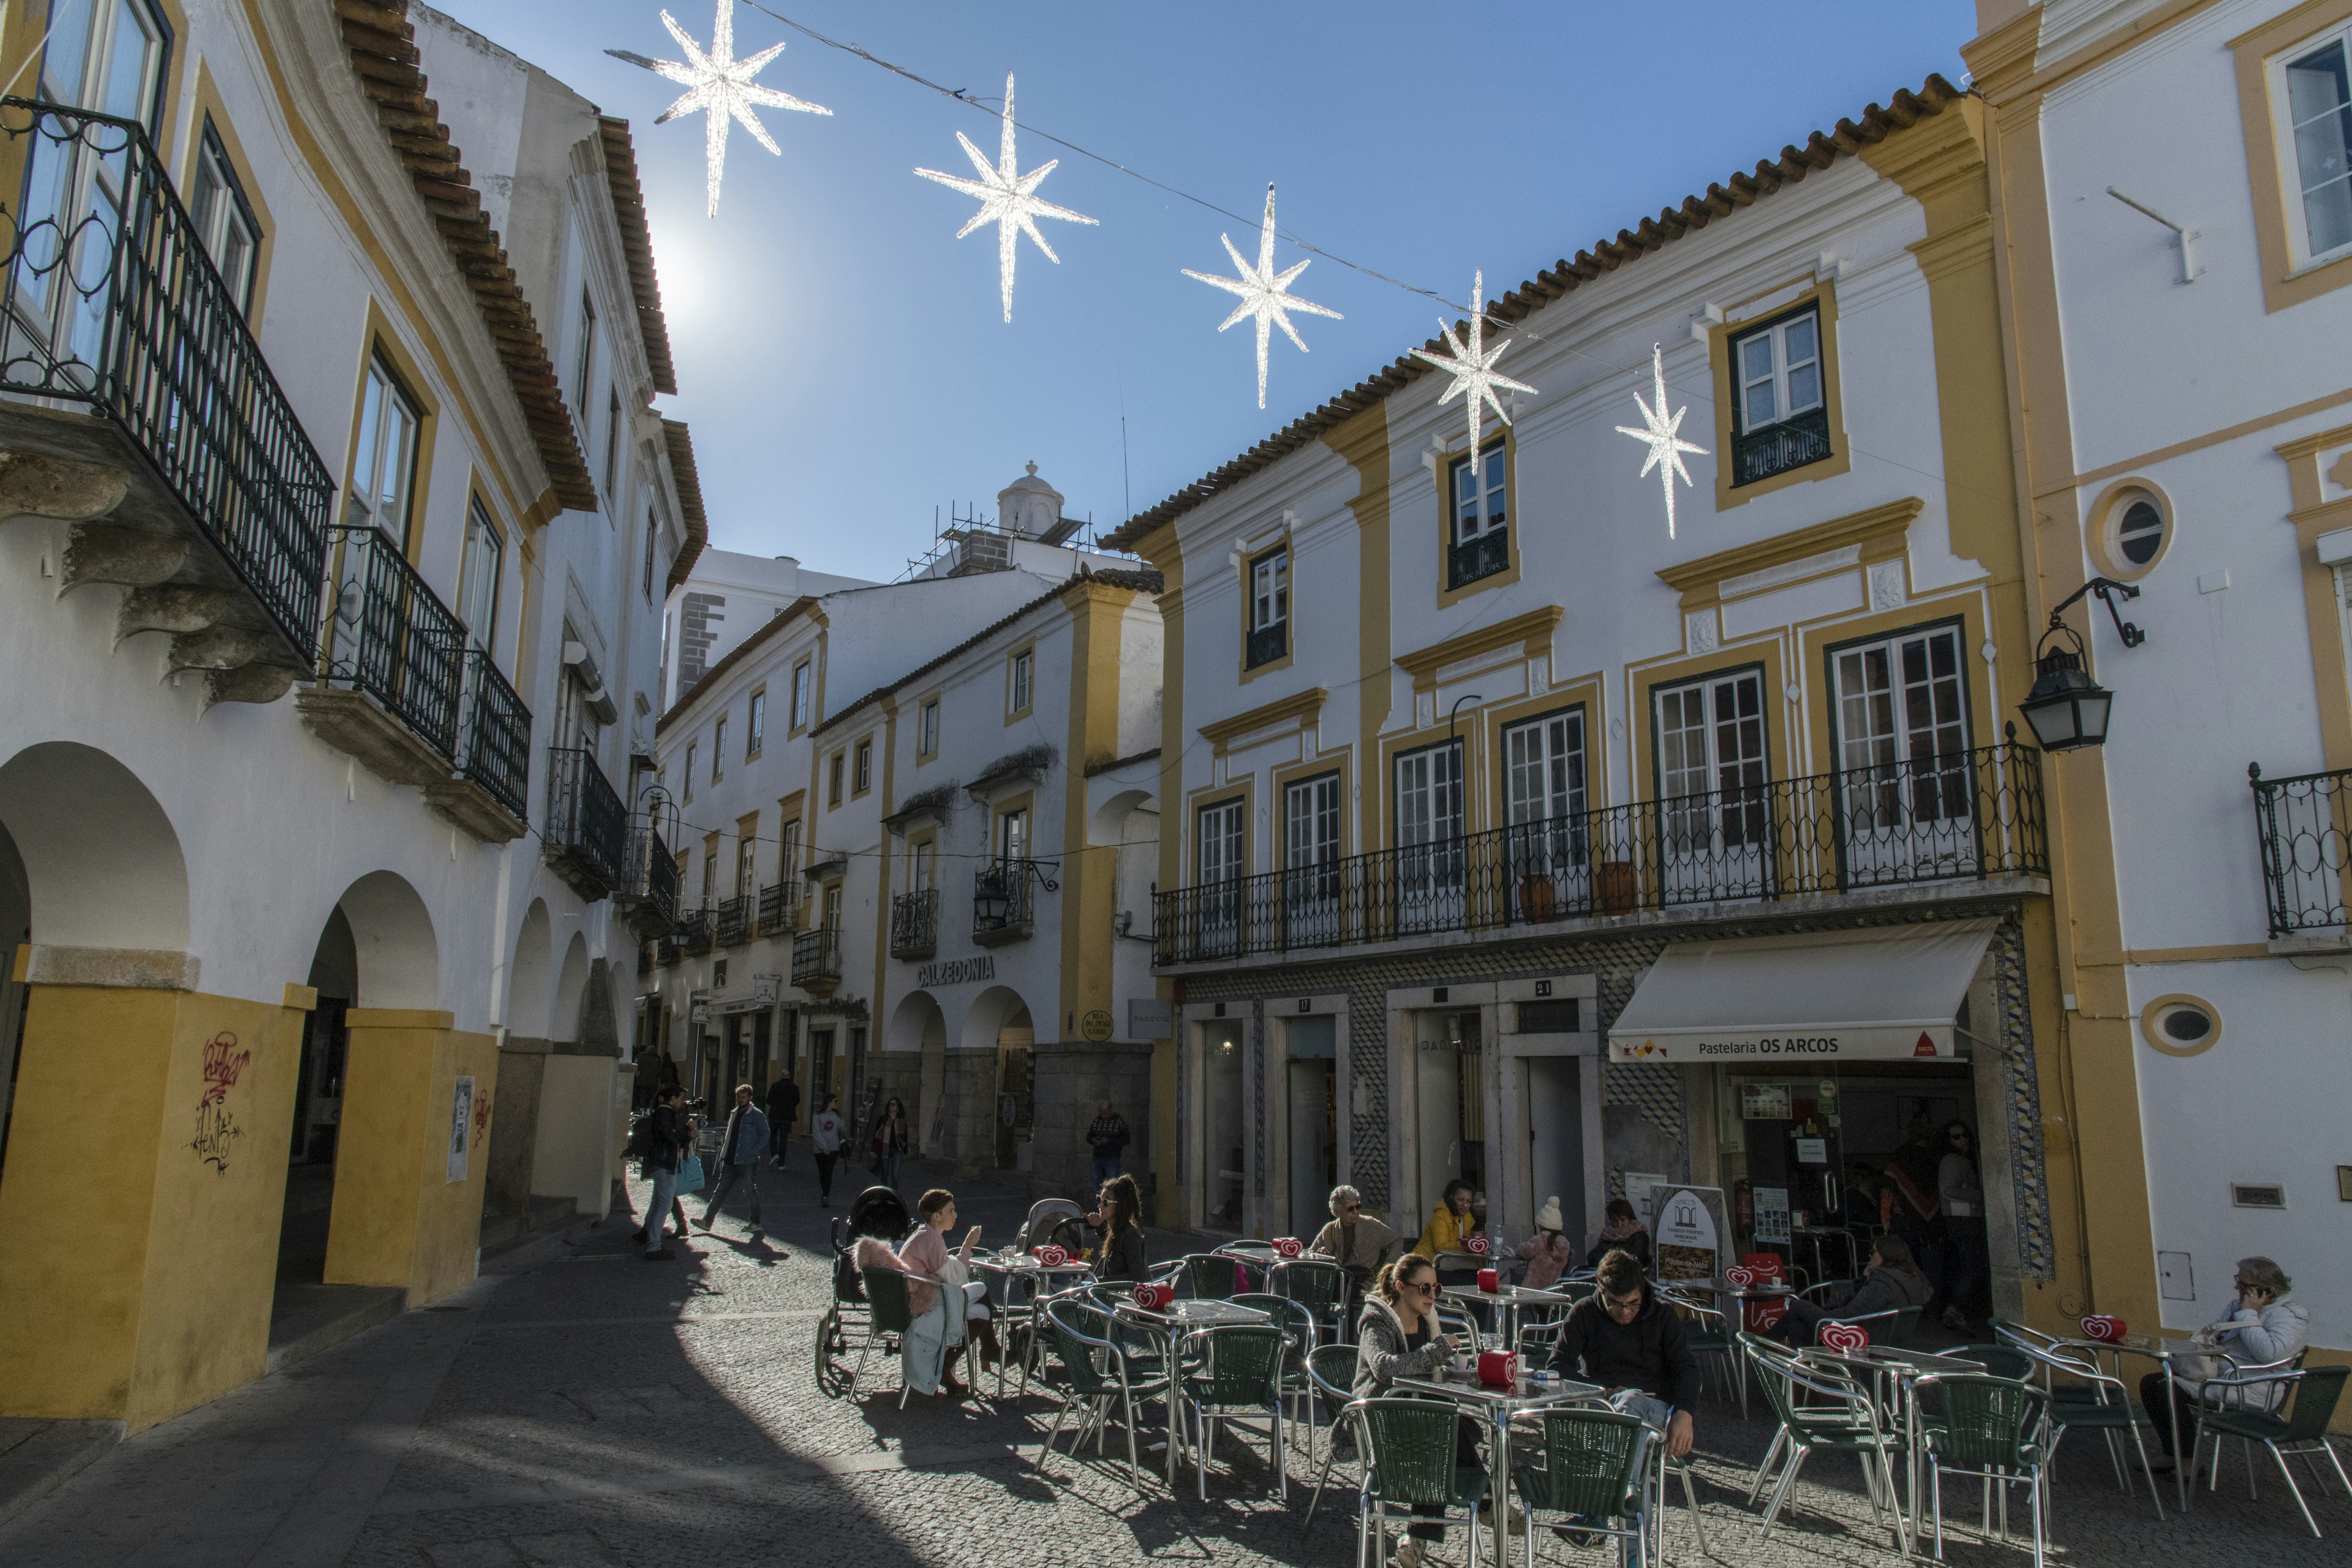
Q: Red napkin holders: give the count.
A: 9